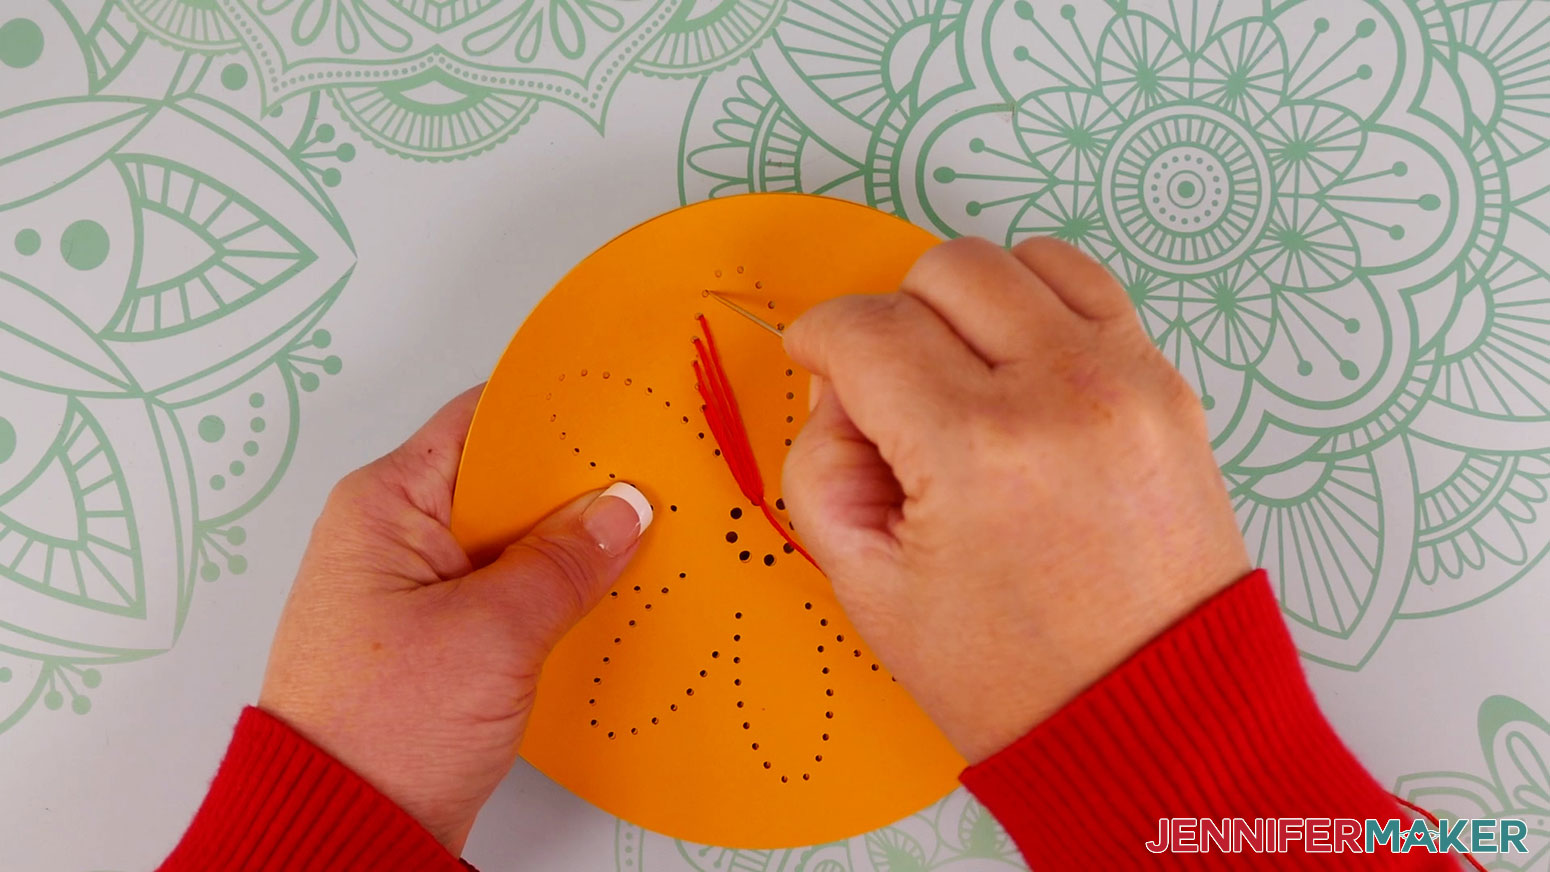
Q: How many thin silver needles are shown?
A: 1